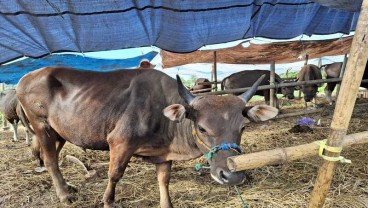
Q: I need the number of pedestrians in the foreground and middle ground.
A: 0